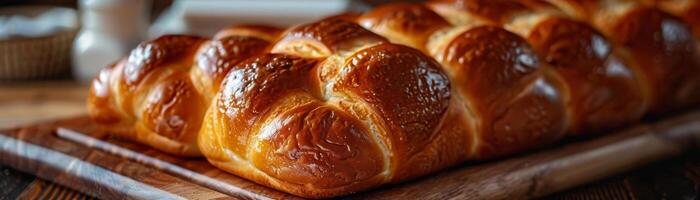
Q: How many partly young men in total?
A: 0